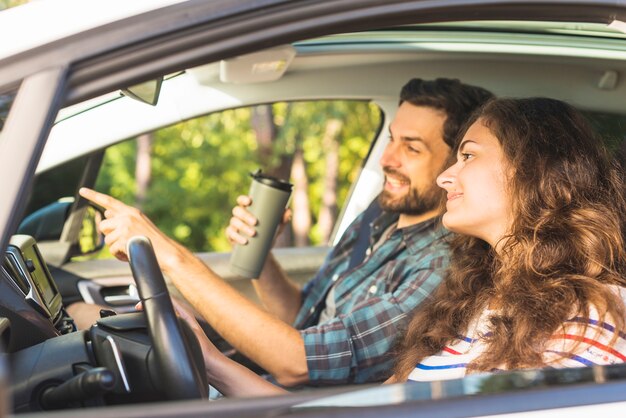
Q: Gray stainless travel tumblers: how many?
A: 1